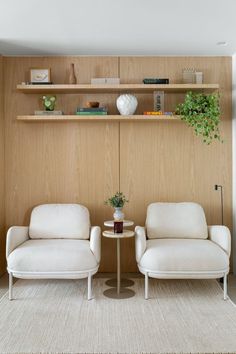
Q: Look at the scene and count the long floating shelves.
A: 2